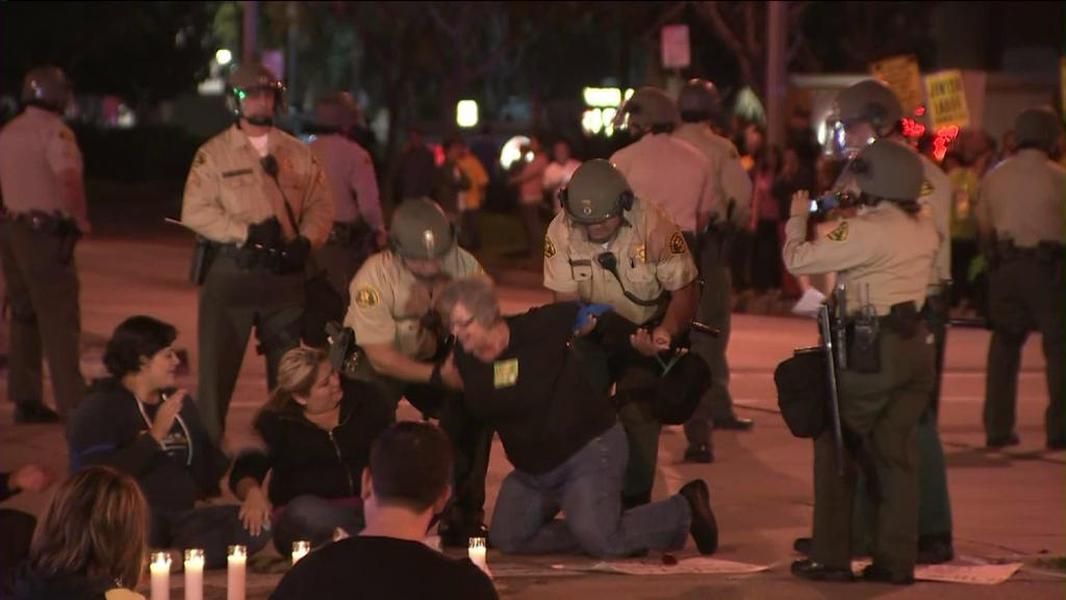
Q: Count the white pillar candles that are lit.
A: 5